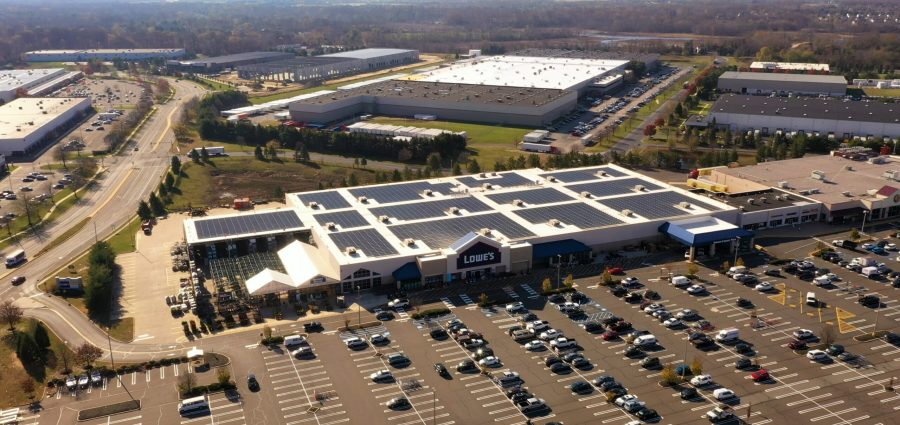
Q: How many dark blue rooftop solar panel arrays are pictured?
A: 13